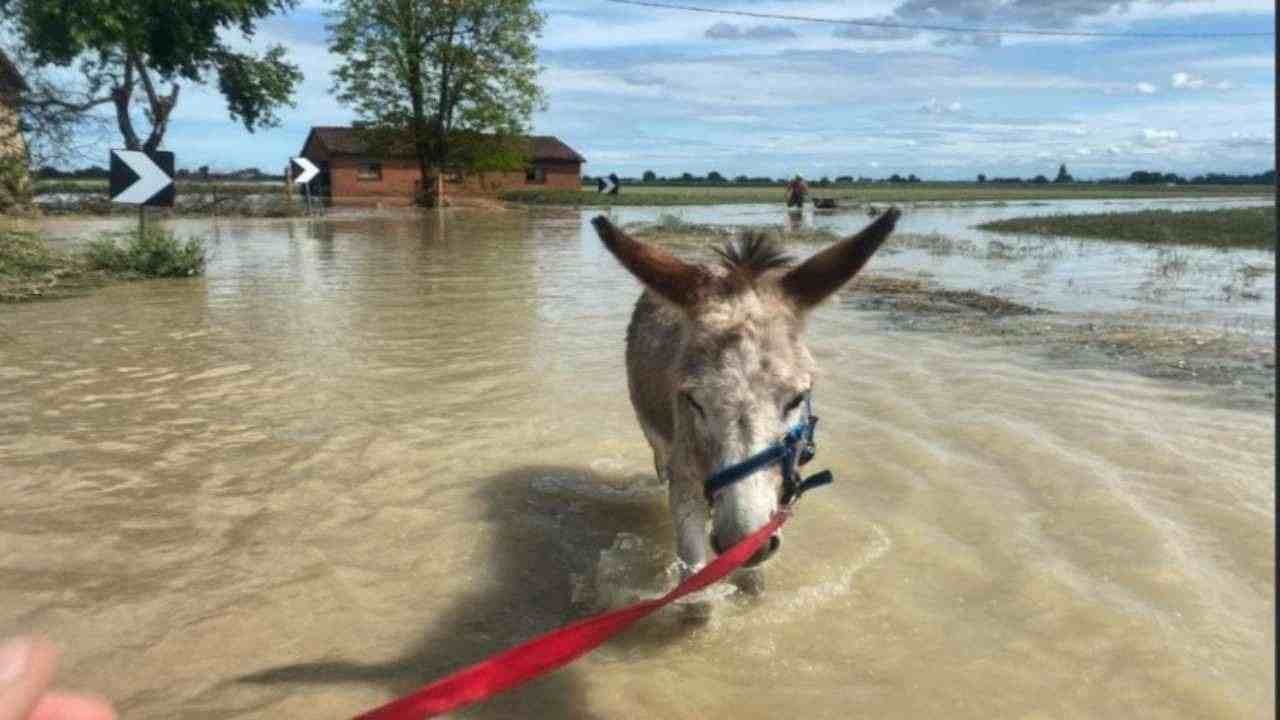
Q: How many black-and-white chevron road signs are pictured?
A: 3